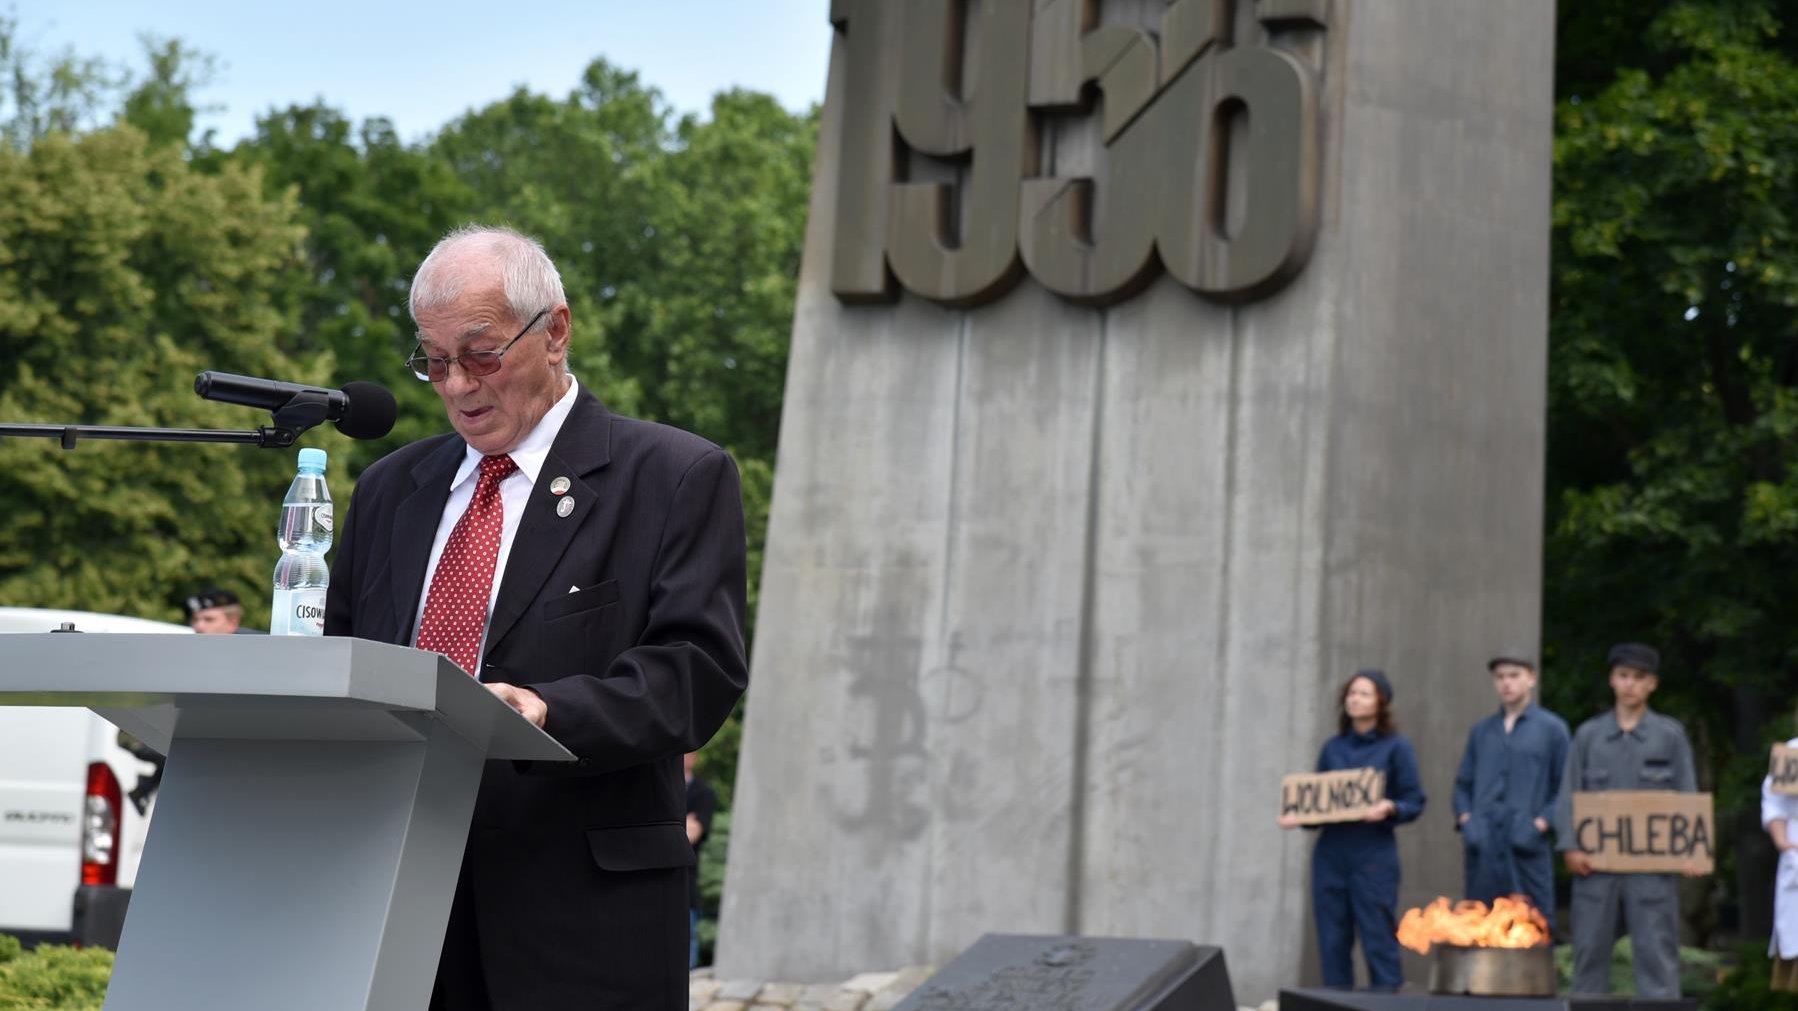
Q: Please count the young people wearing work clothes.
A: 3